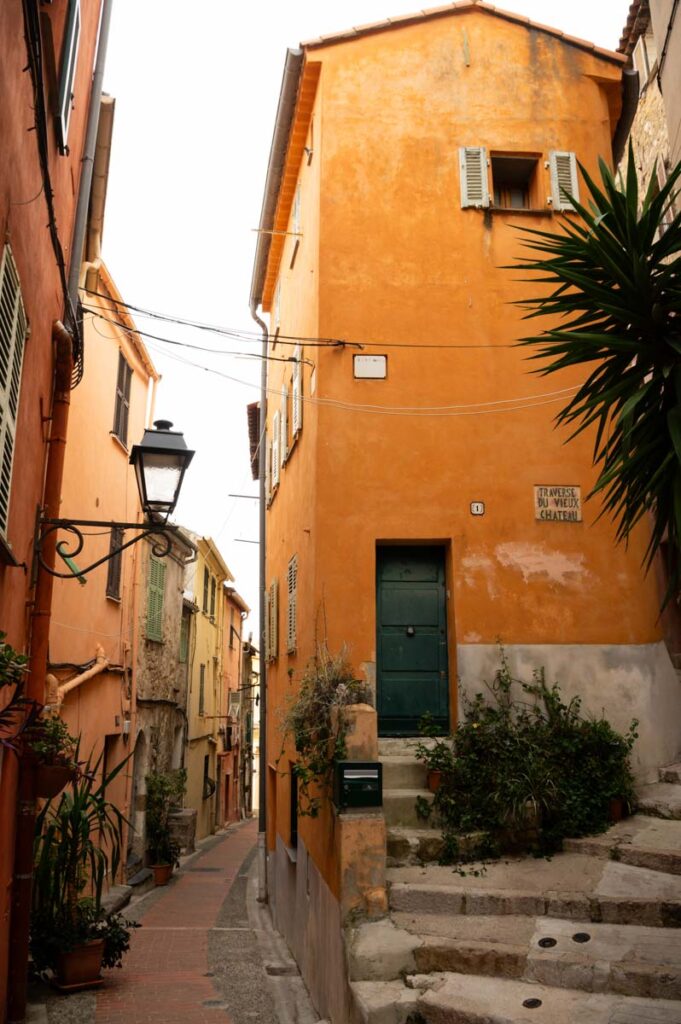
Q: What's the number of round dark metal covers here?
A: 3